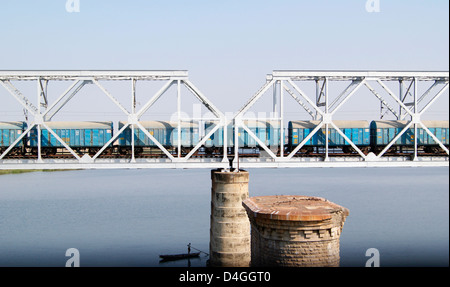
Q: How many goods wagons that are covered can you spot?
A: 6